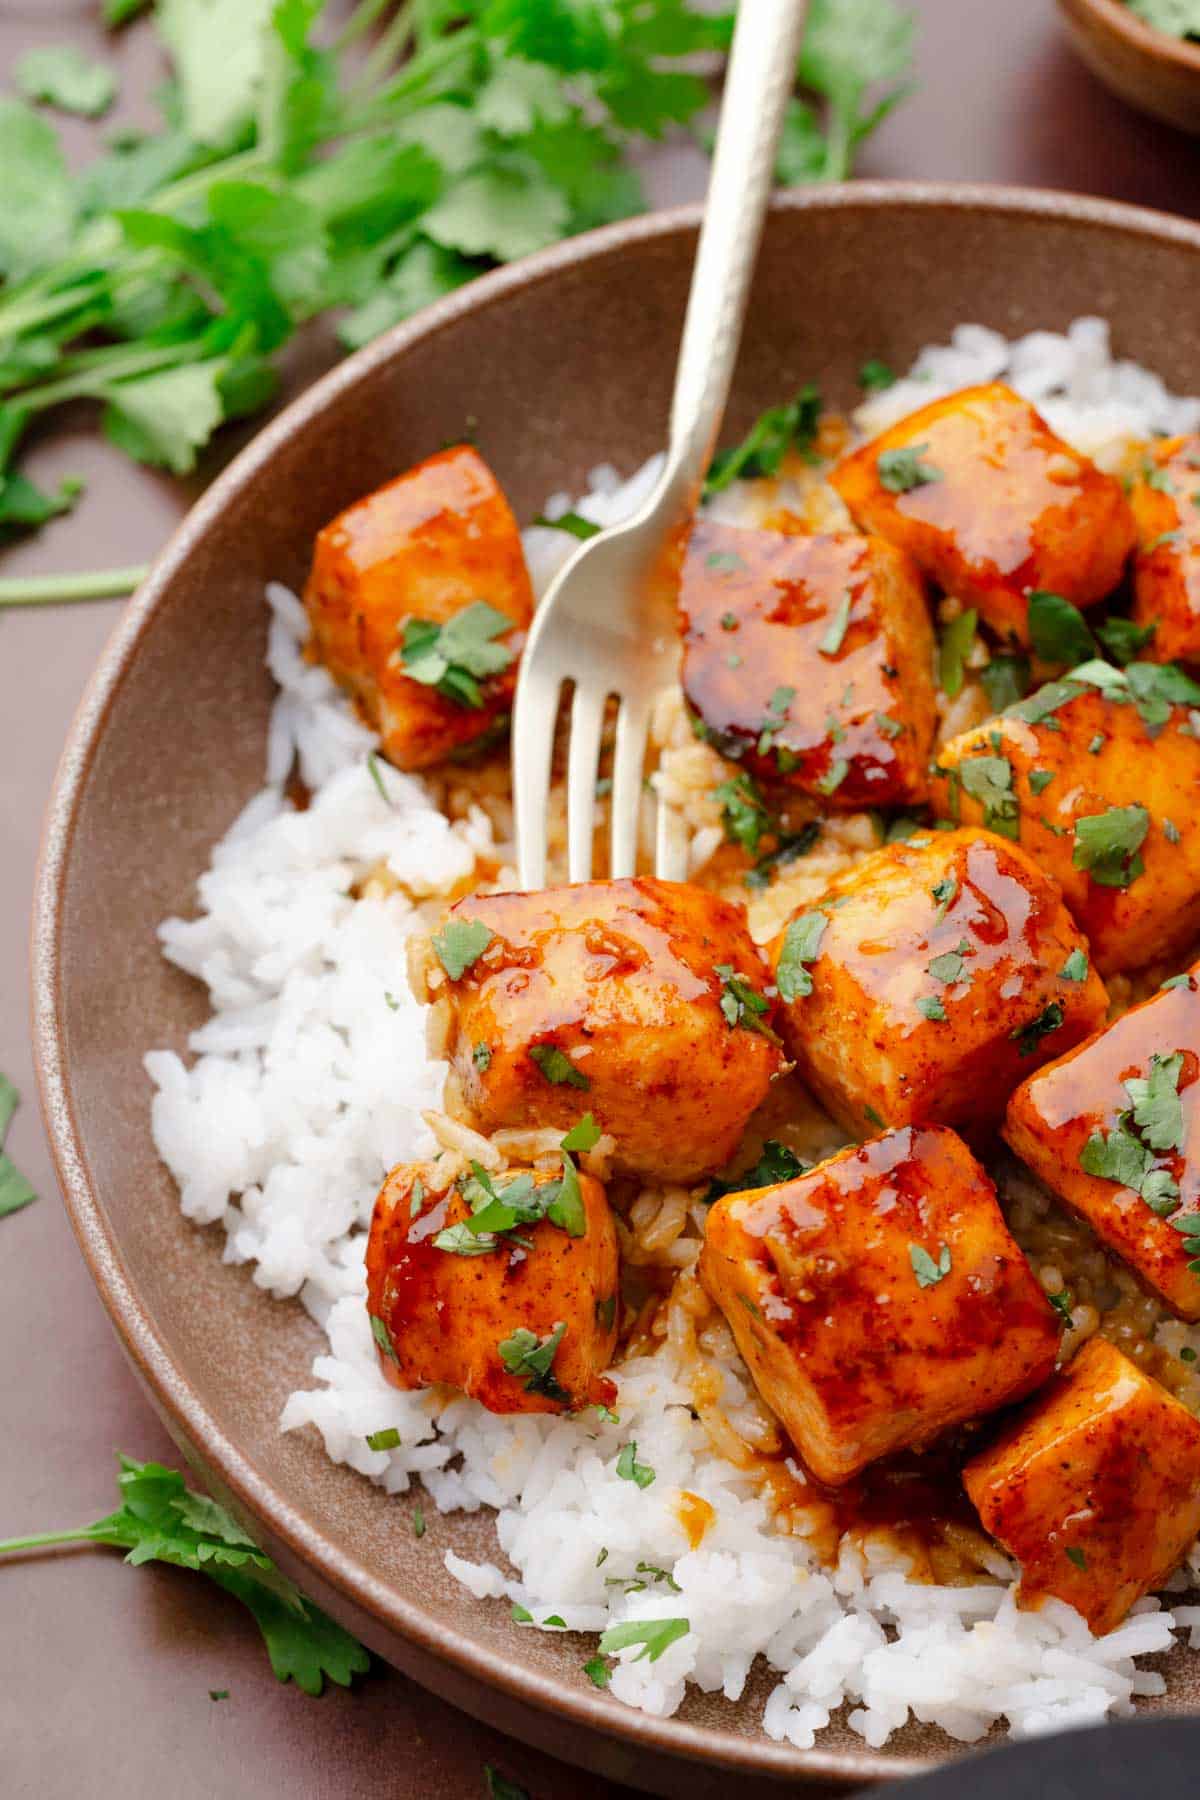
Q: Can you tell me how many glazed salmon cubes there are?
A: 11